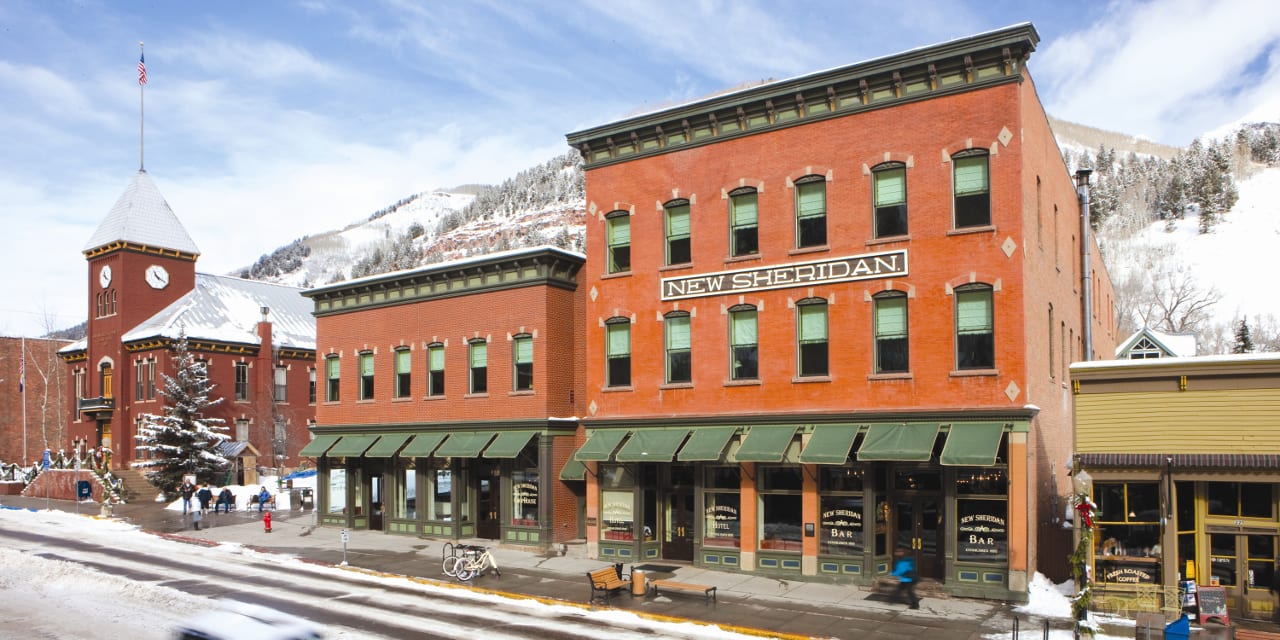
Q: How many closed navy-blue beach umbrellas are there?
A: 0